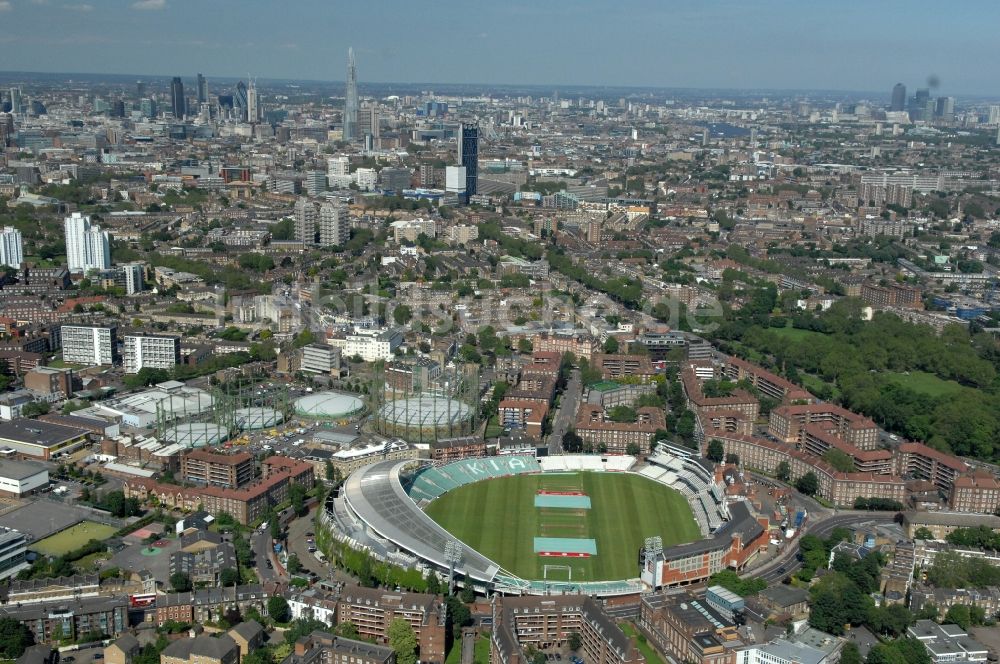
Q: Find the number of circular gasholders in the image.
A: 4